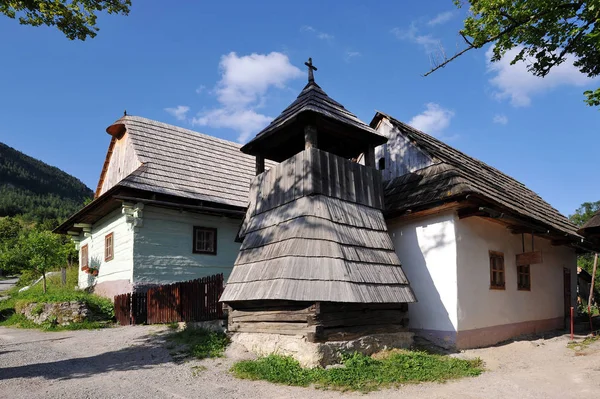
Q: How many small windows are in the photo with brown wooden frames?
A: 5